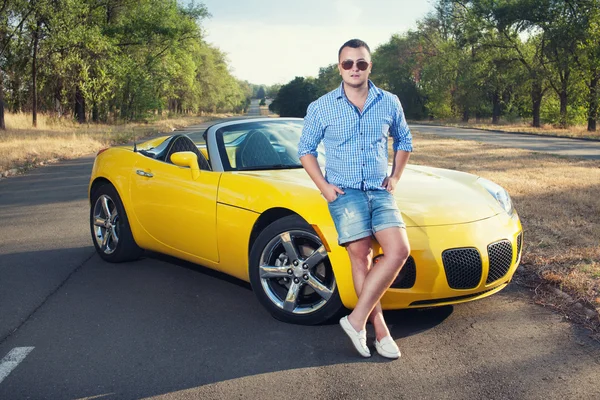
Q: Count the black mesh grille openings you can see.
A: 4